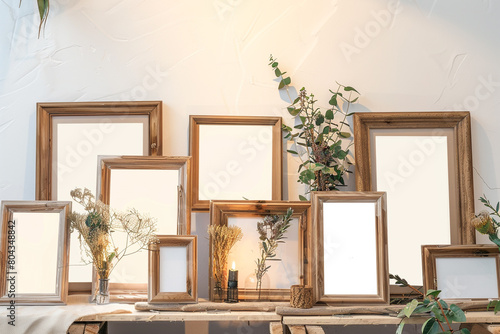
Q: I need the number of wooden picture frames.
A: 9